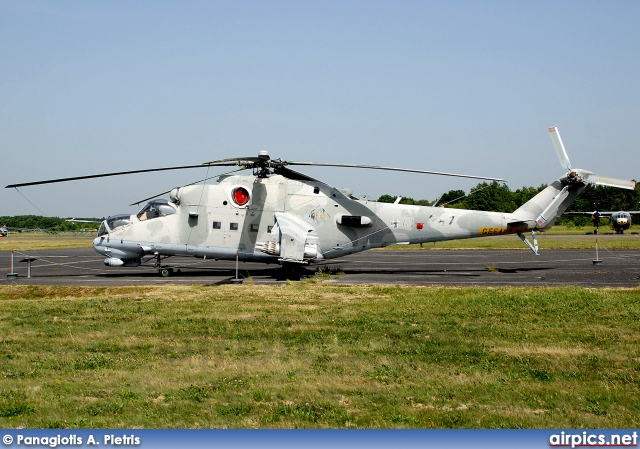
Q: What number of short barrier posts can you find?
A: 3